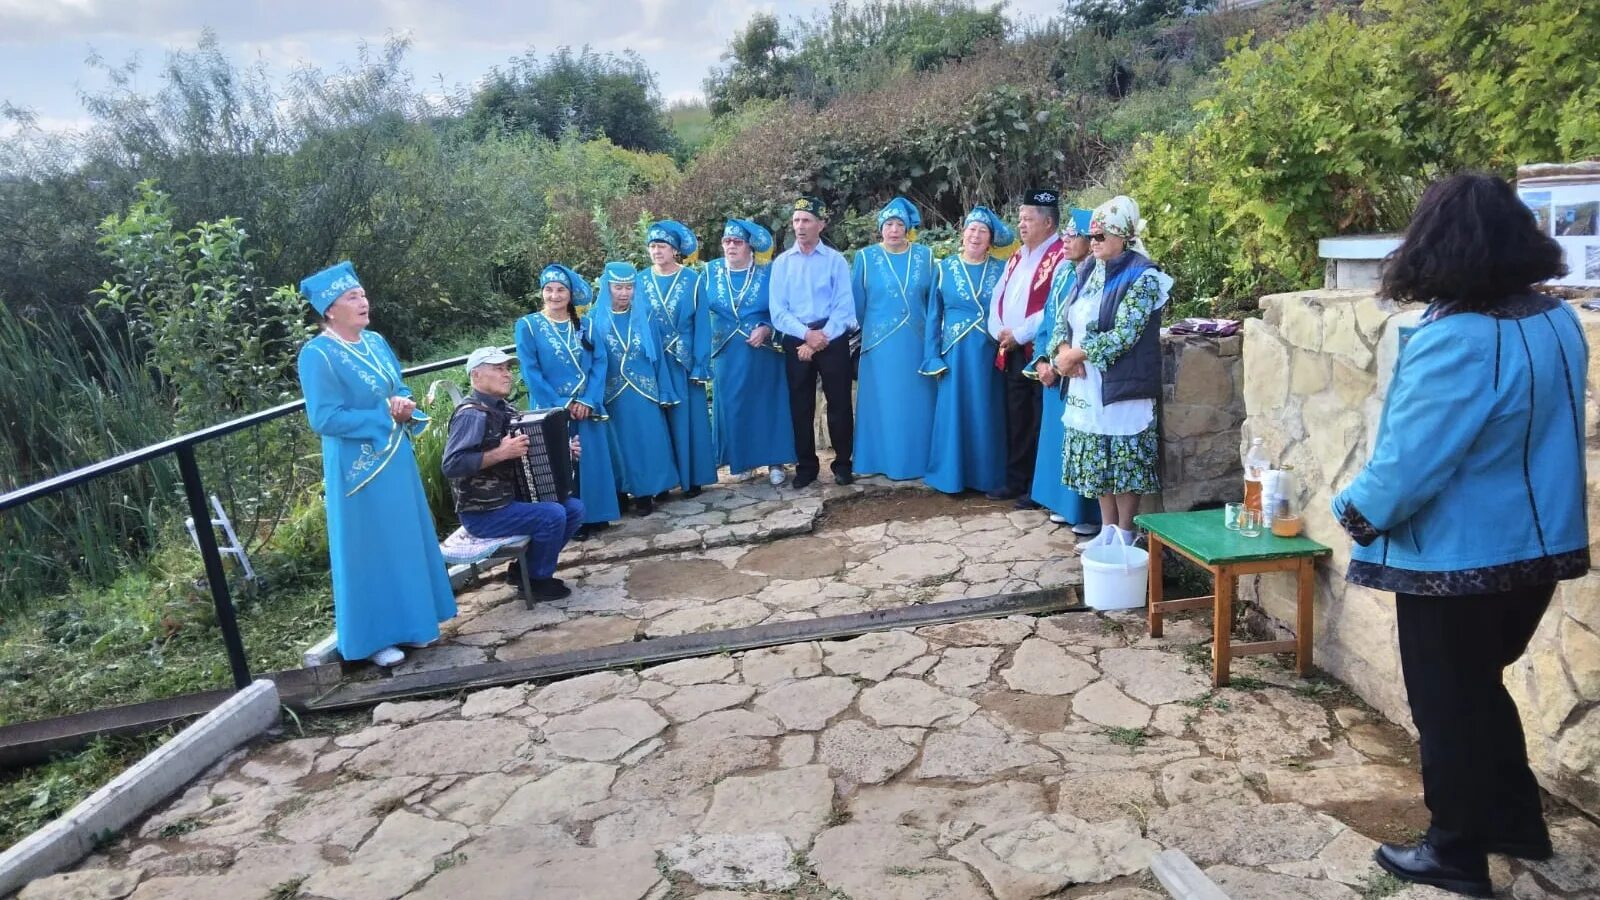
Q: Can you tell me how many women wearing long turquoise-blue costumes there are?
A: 8